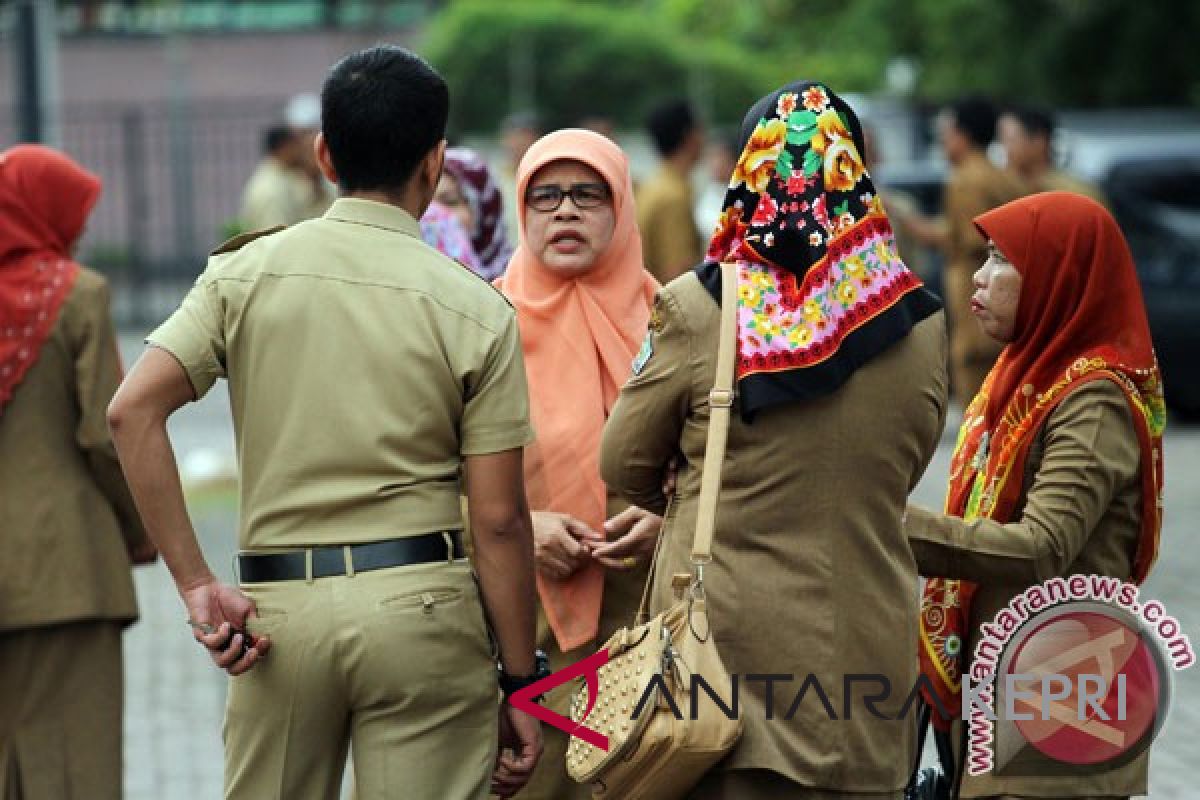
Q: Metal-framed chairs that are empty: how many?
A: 0